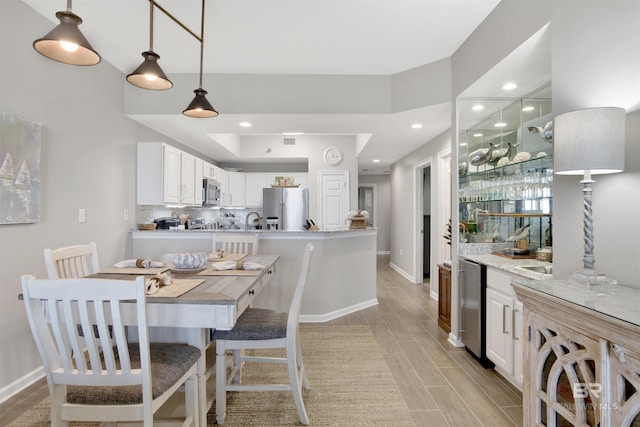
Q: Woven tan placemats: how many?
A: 4